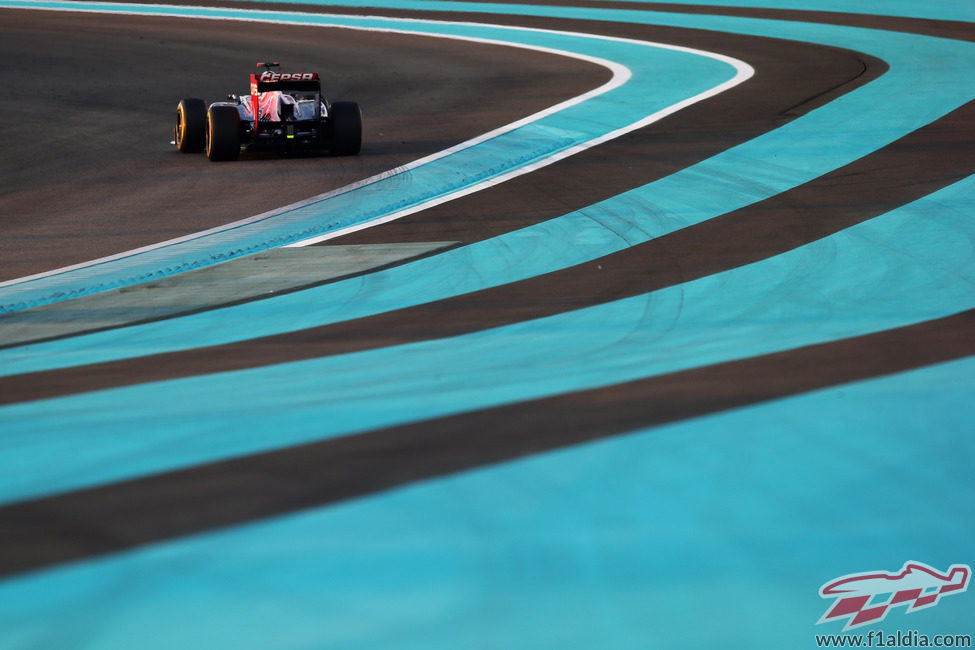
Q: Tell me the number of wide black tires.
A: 3